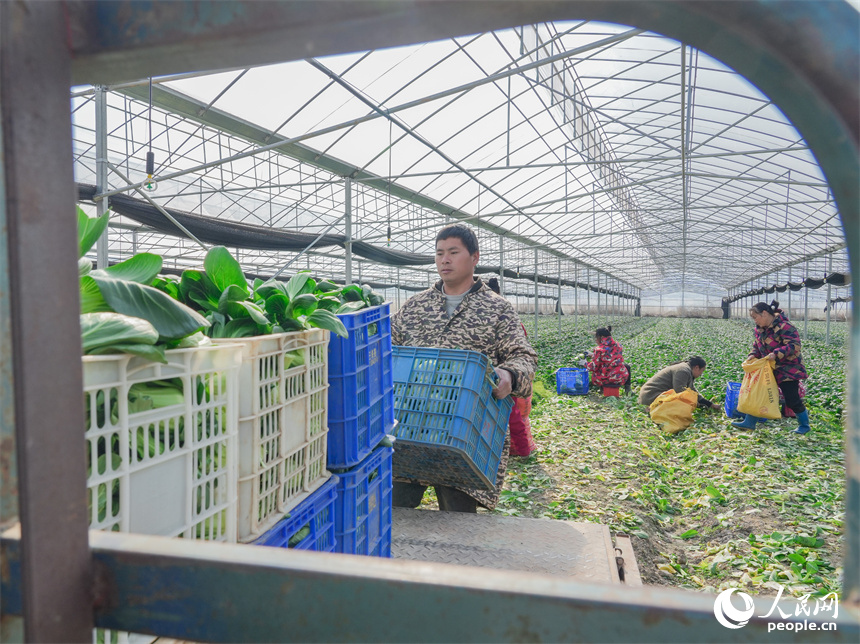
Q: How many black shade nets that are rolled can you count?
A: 2